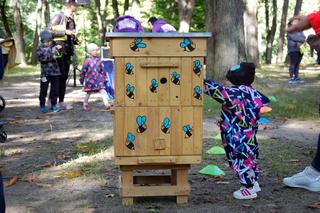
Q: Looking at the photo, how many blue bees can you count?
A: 12